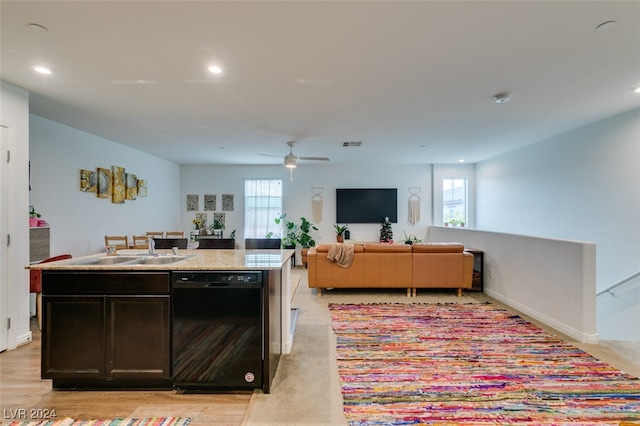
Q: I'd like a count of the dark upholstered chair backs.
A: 3